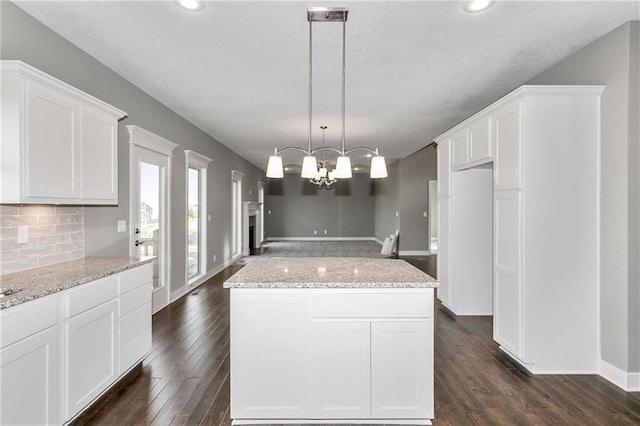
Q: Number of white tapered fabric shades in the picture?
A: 4